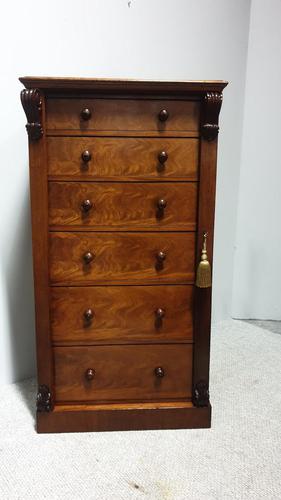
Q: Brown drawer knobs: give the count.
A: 12